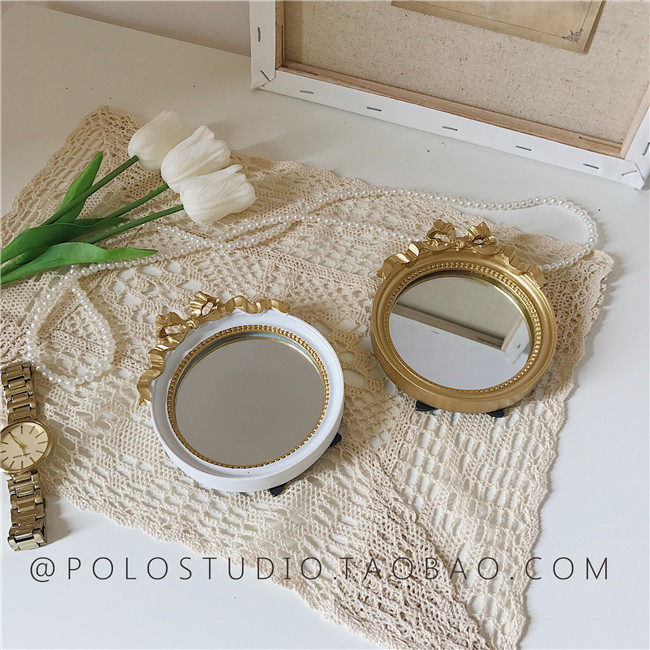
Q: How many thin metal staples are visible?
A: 9